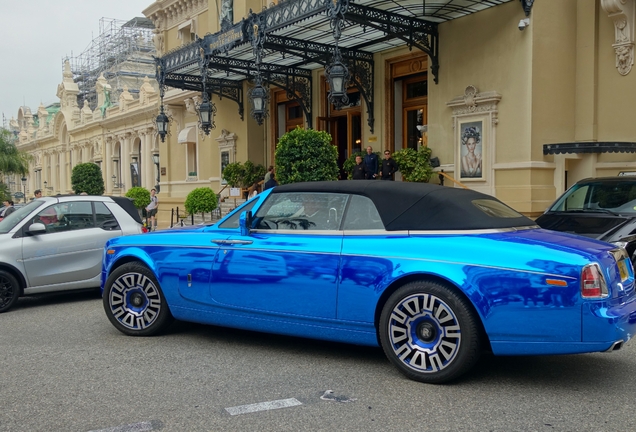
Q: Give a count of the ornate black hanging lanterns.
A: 4